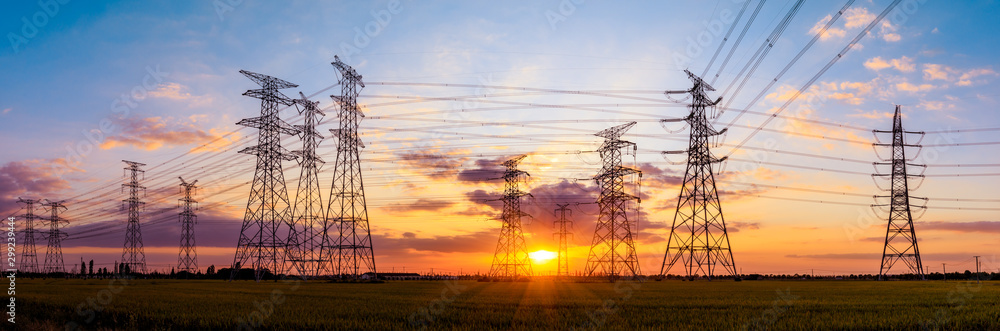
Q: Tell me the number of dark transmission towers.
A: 12